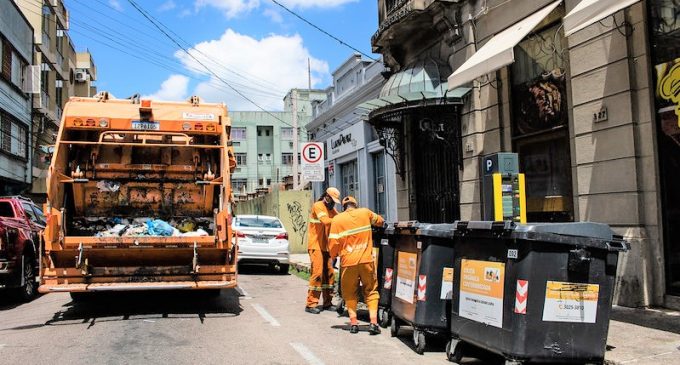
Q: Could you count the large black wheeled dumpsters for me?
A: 3